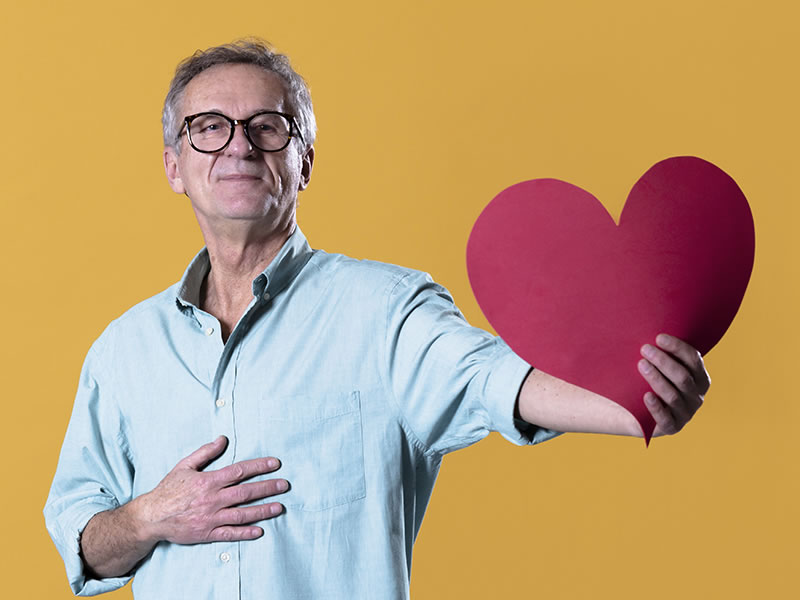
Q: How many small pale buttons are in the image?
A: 4